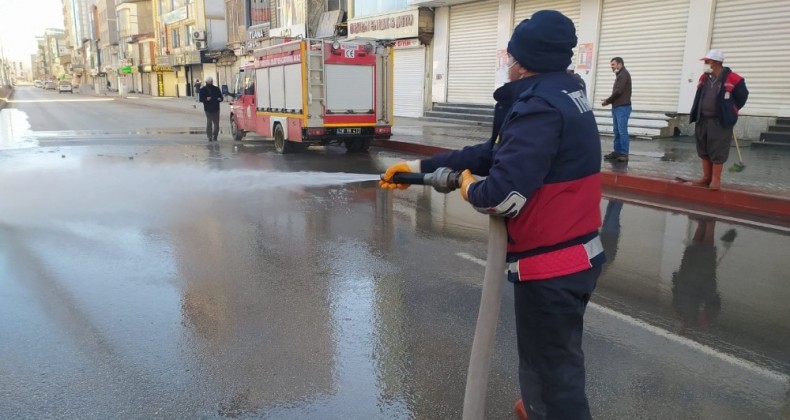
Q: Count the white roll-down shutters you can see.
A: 5